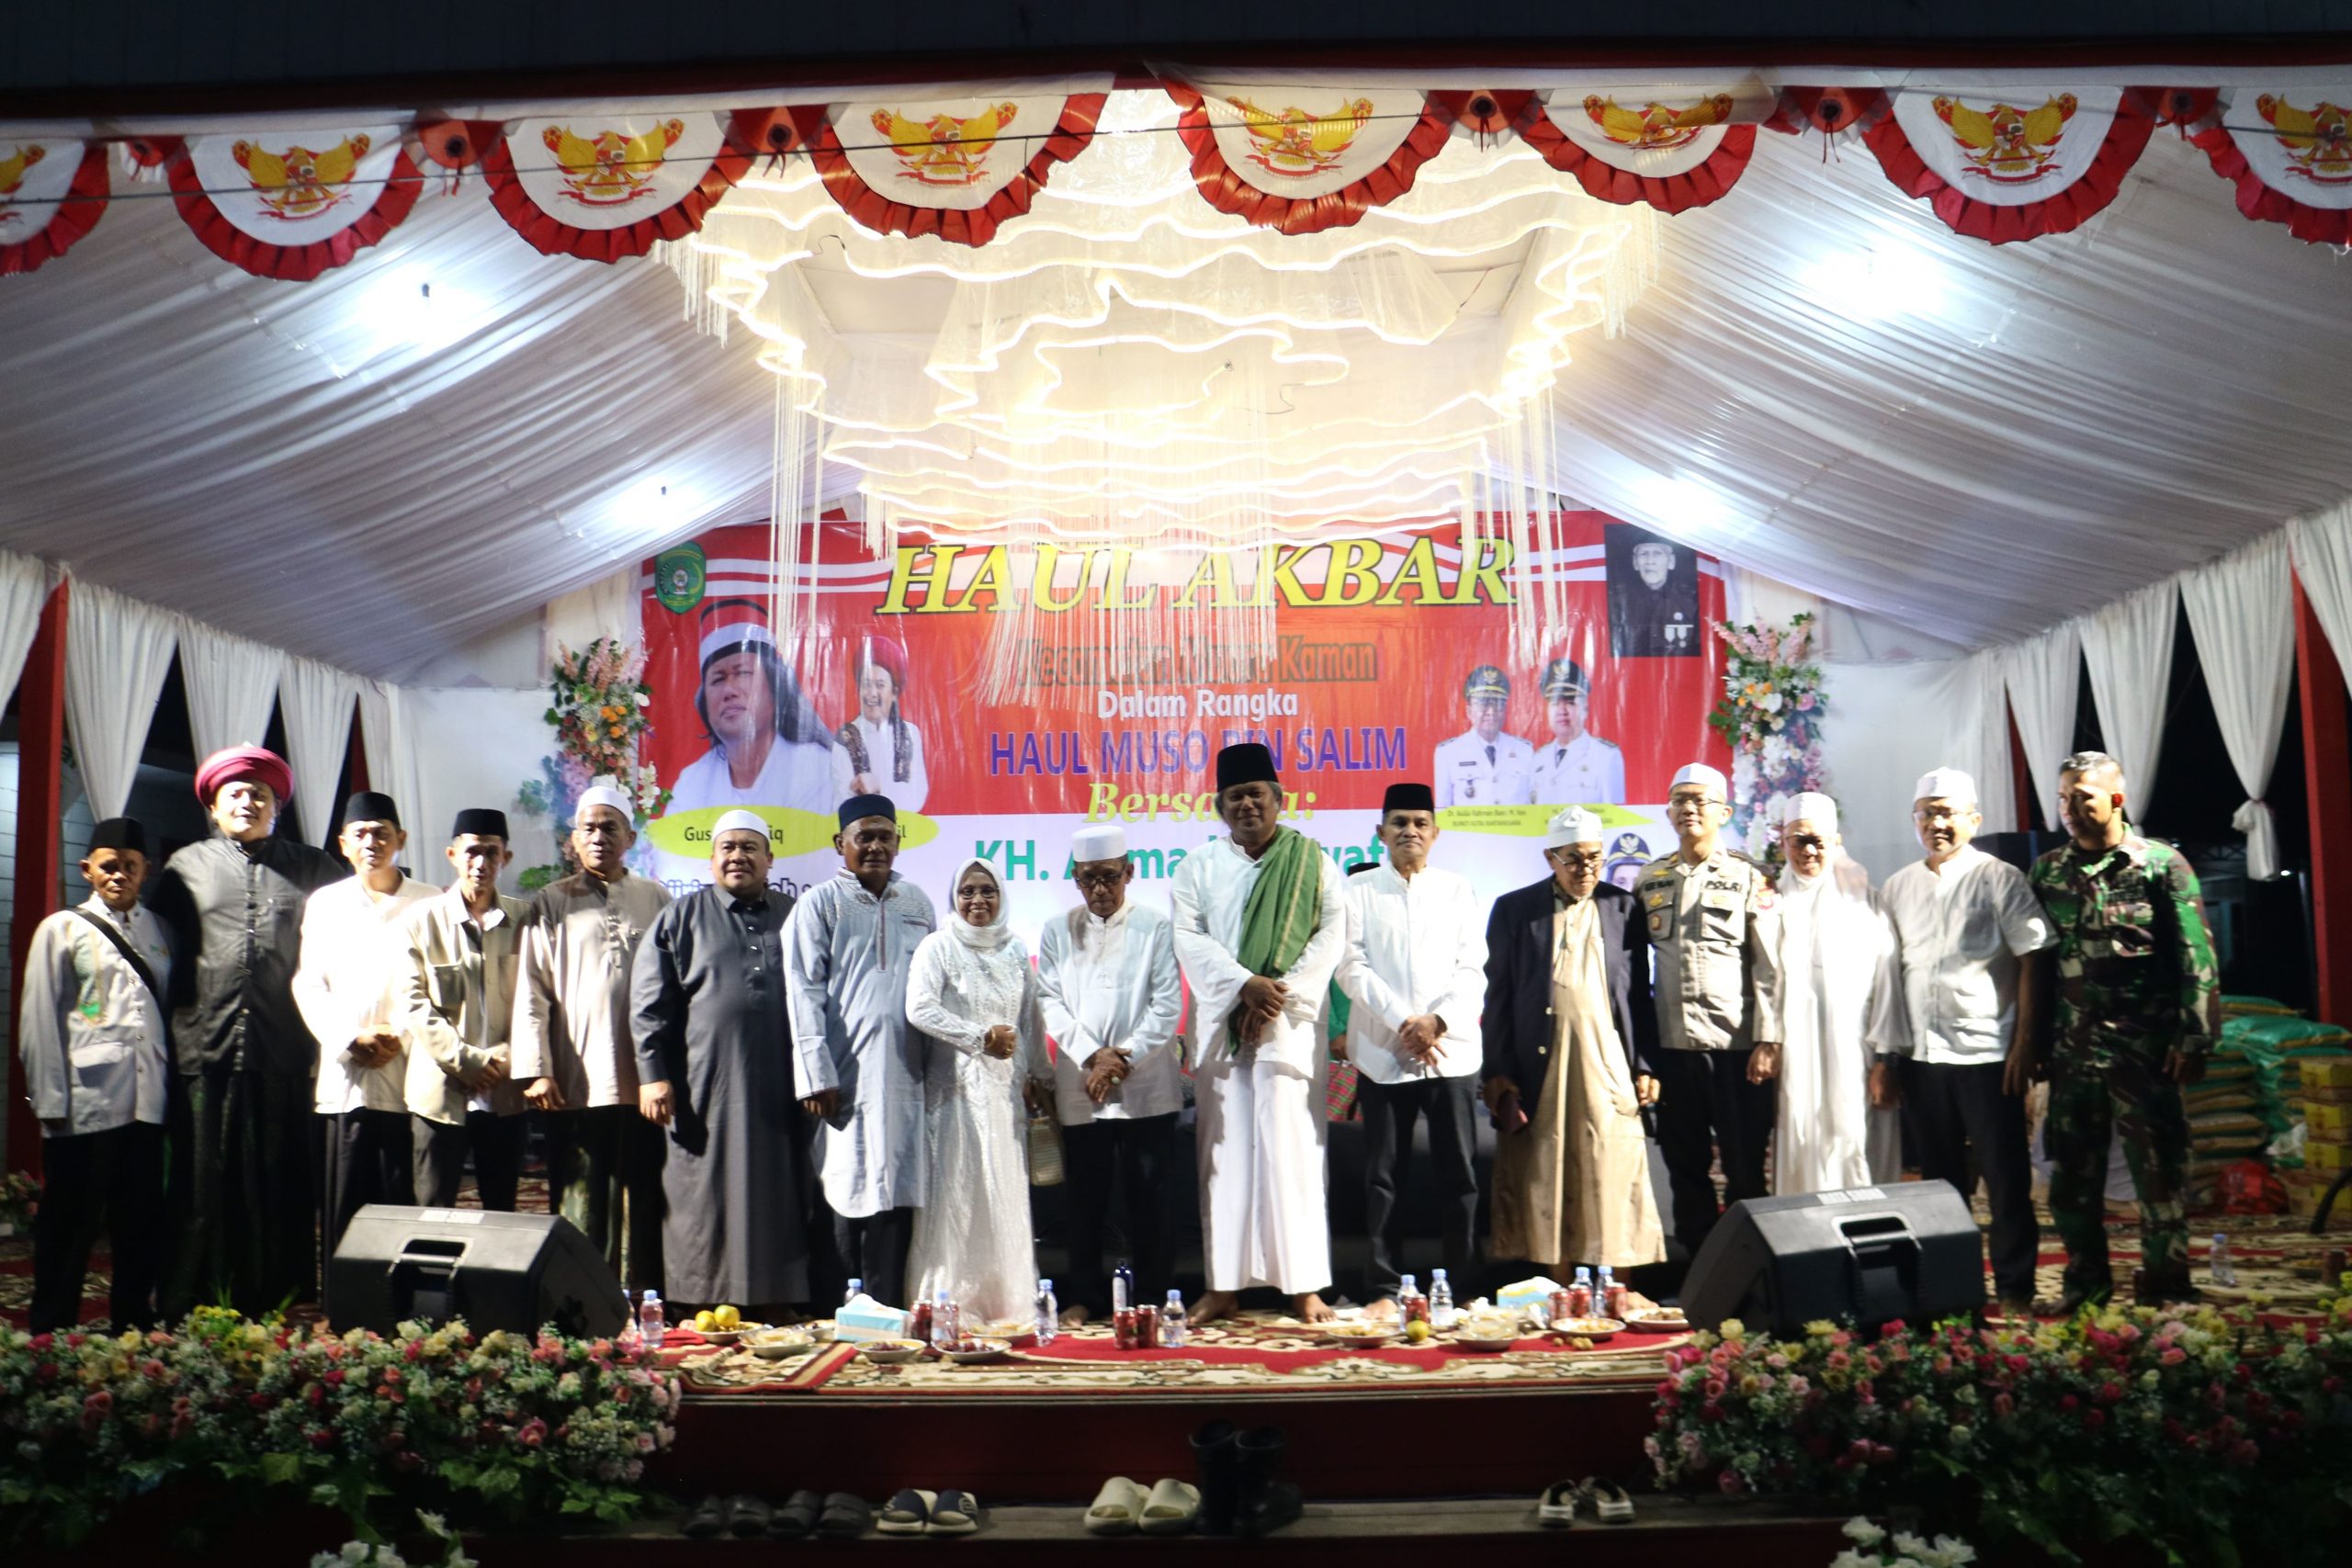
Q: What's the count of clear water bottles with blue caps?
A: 11